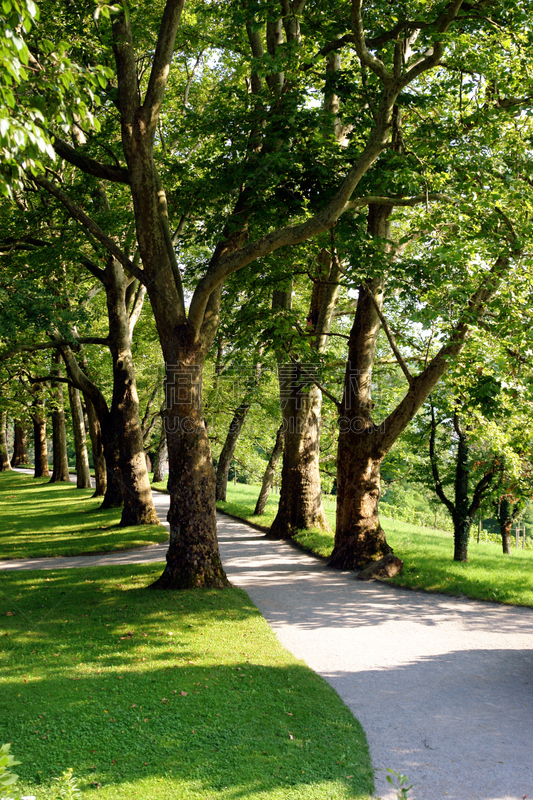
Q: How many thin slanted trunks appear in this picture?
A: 2